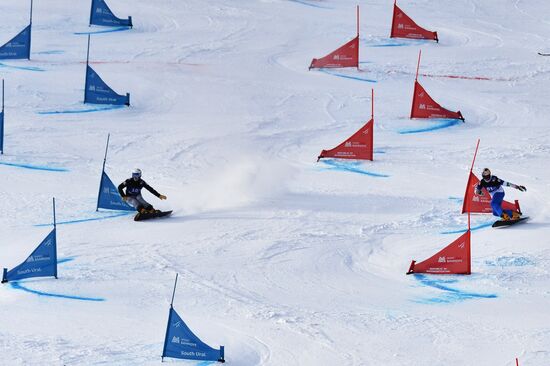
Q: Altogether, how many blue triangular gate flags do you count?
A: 7